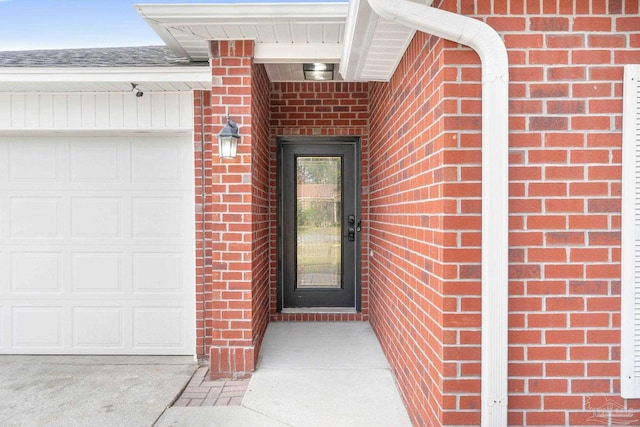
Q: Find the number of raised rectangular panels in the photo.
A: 12